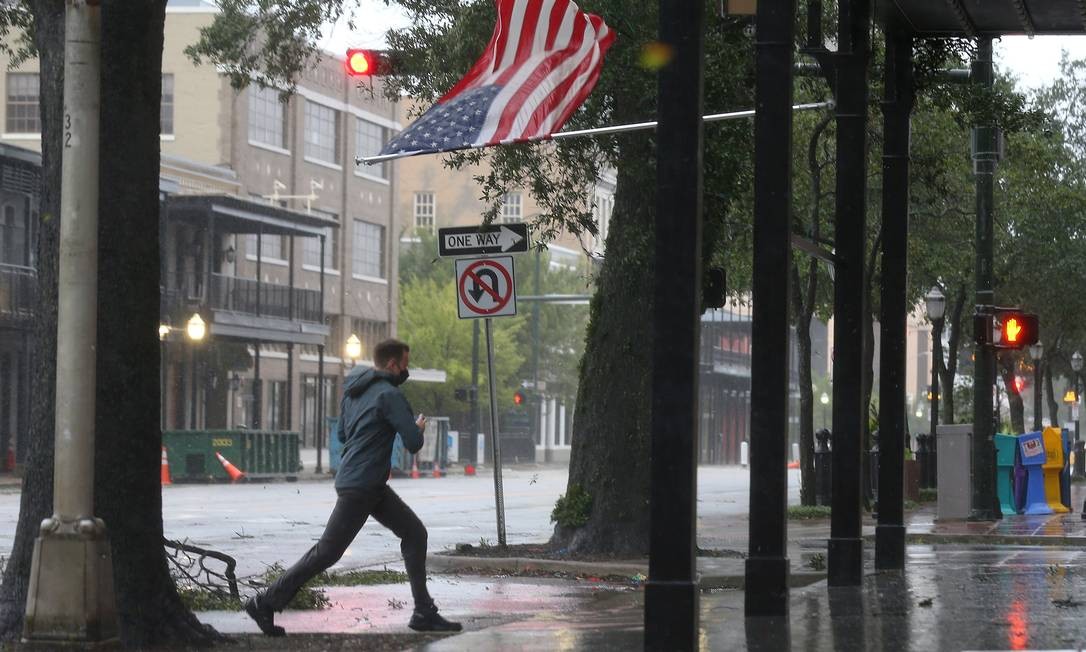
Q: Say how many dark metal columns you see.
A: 4